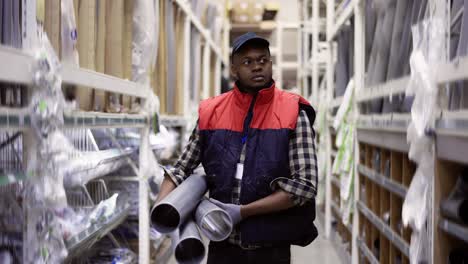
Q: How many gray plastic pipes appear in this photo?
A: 3